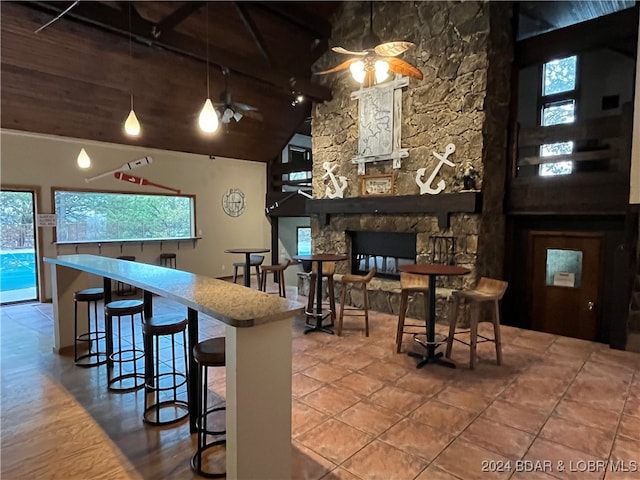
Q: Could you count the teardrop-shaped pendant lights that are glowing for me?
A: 3